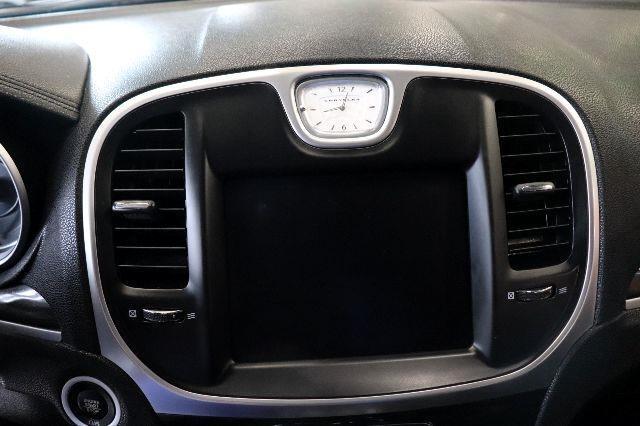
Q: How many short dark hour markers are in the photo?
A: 10